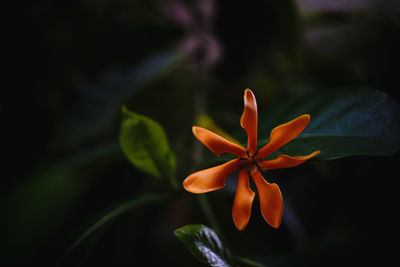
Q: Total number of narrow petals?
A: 7